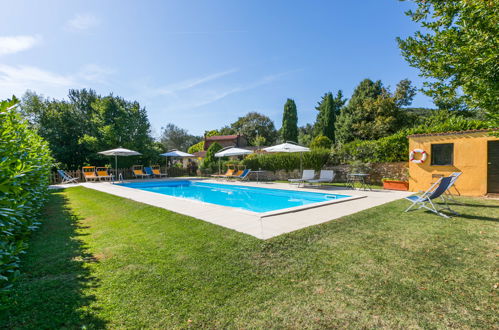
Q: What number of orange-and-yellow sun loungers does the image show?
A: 6